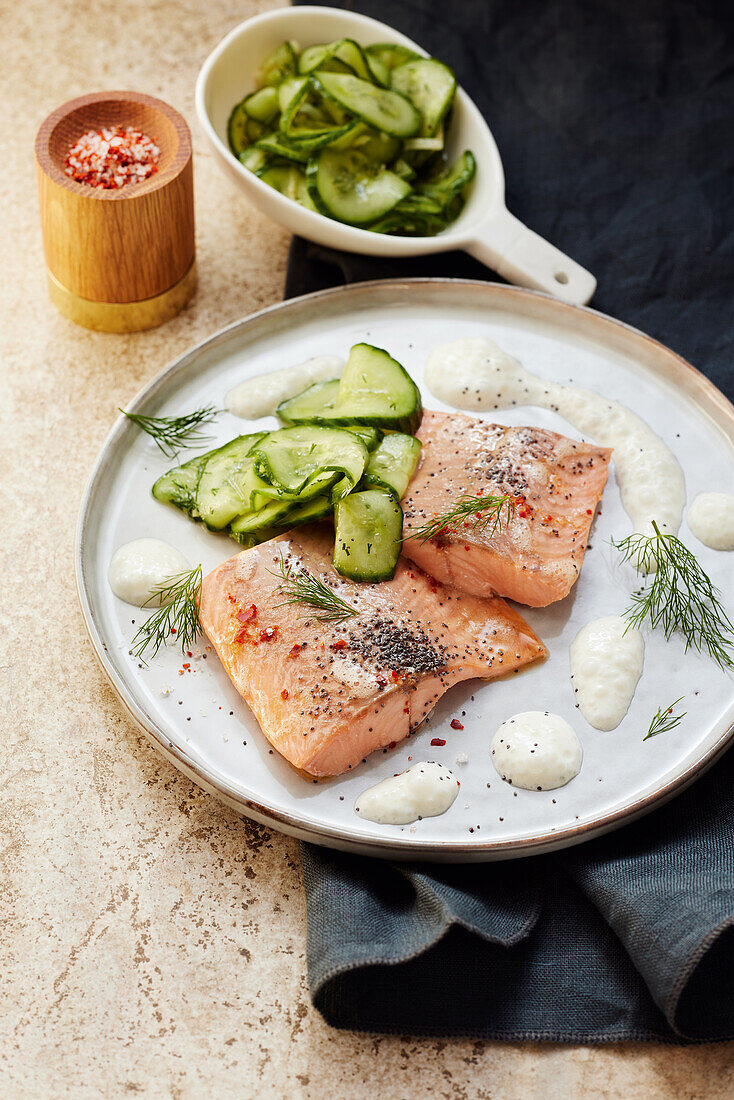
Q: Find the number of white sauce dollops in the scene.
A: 7